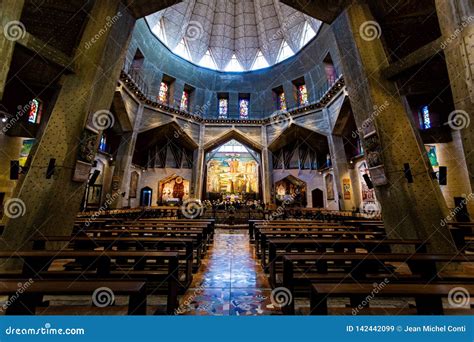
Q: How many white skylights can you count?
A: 7